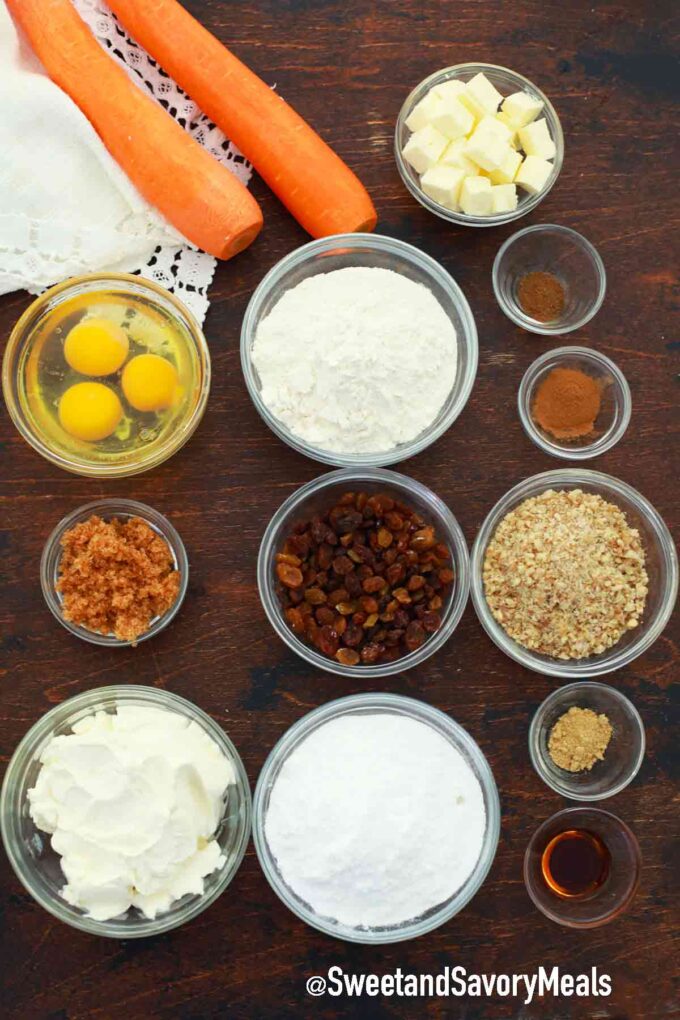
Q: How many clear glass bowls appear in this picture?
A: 12